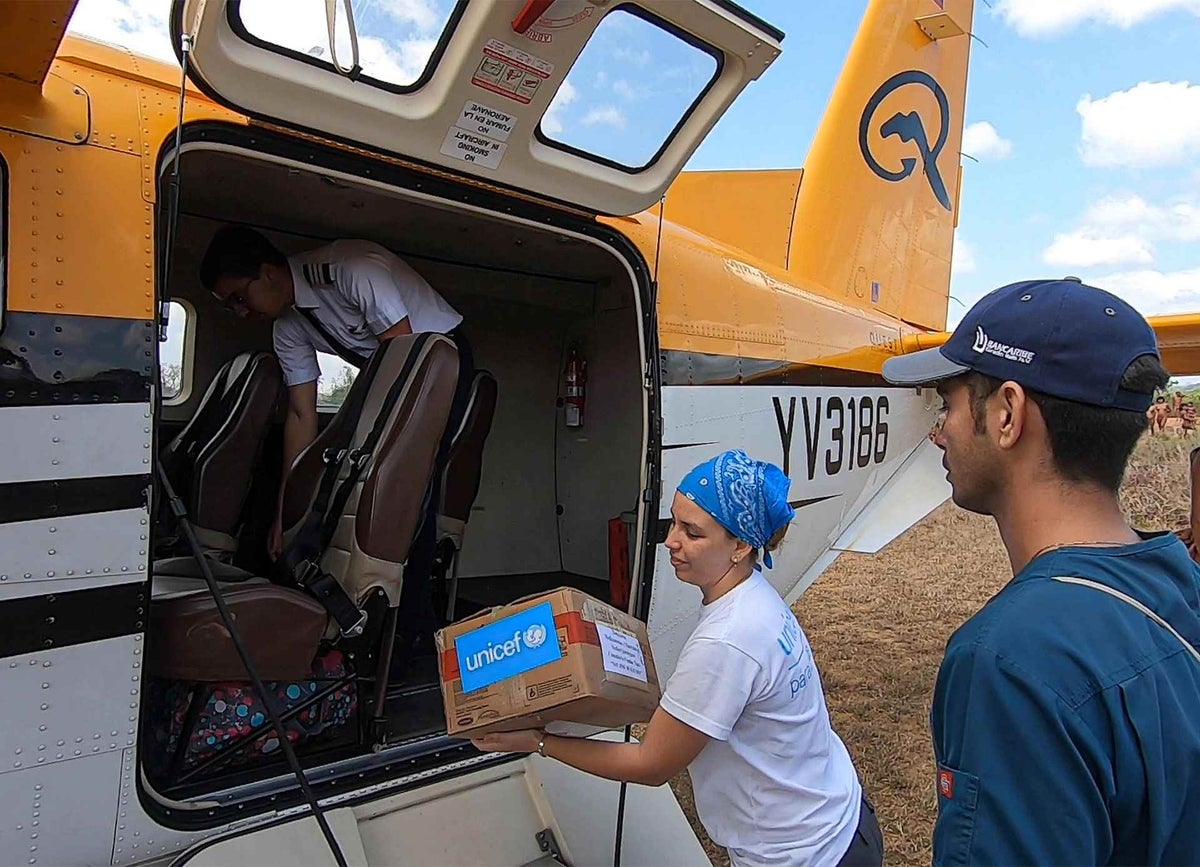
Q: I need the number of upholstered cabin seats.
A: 3